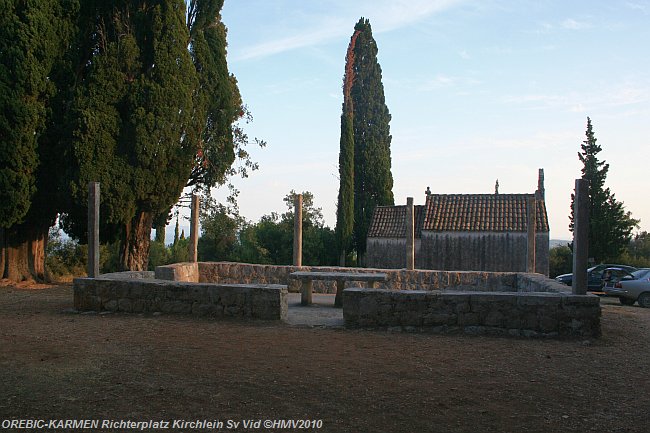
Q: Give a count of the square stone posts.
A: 6